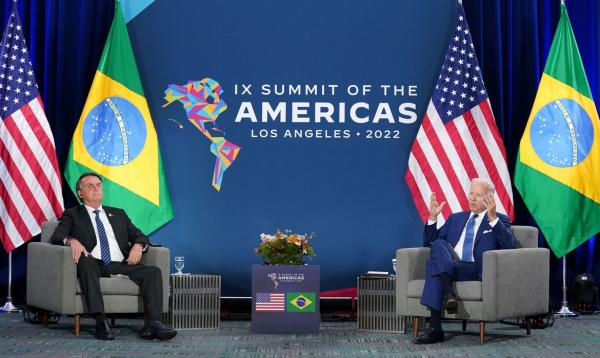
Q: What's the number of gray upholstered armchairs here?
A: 2